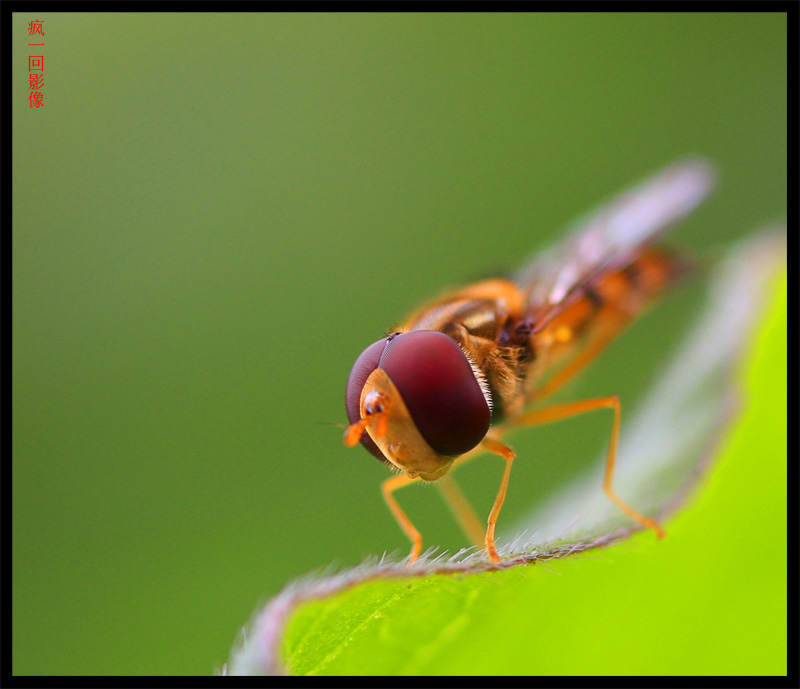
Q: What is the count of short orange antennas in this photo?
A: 2